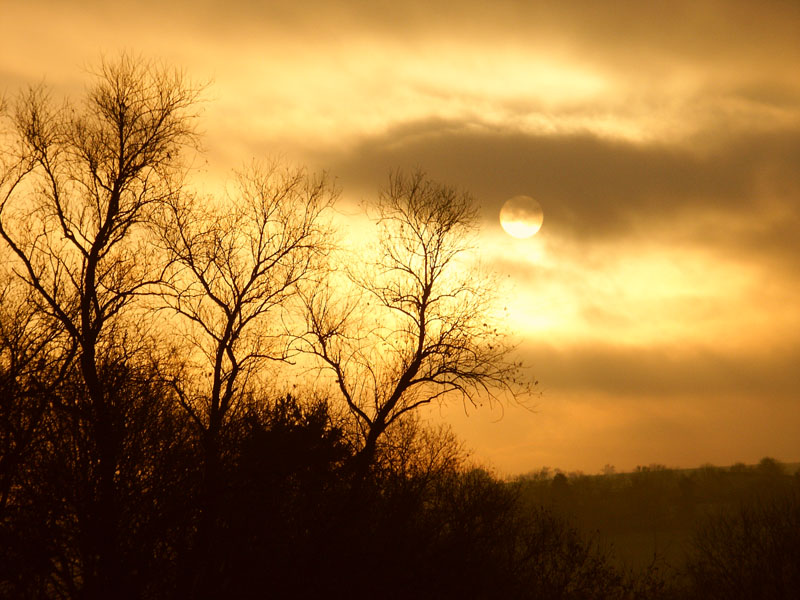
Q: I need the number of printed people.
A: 0